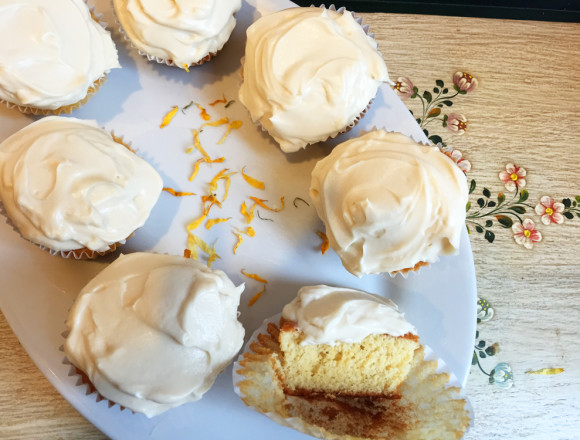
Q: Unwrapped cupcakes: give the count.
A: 1